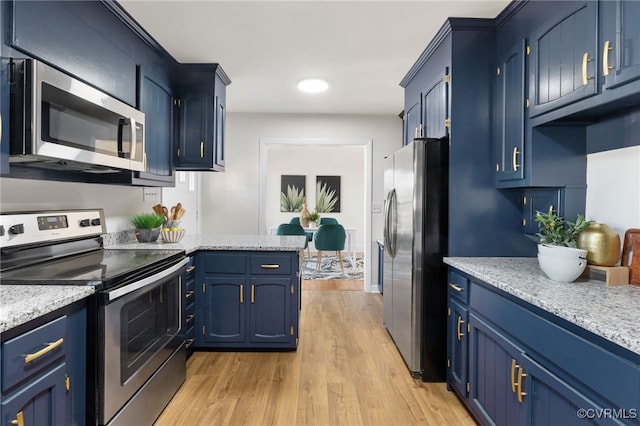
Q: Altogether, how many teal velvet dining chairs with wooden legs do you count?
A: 4